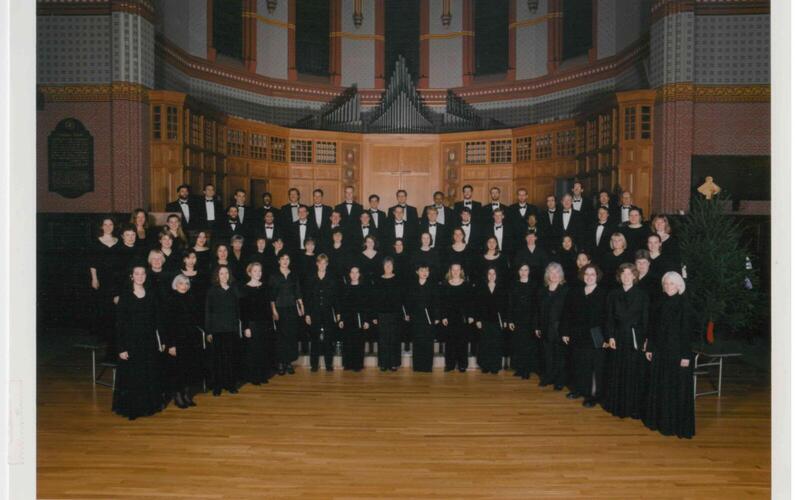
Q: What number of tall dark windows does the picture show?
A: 5